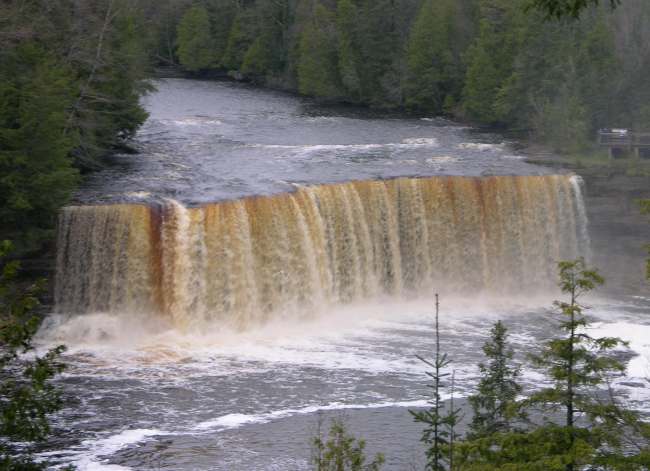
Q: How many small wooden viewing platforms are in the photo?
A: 1